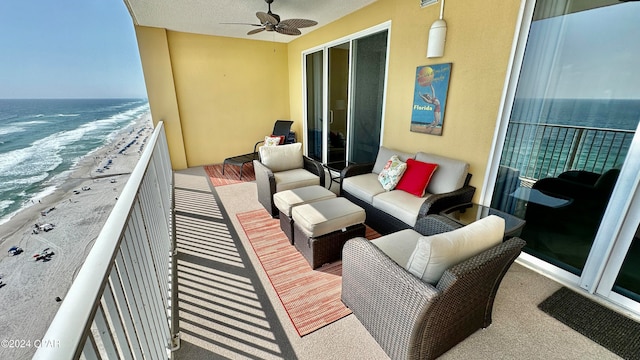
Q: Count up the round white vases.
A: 0